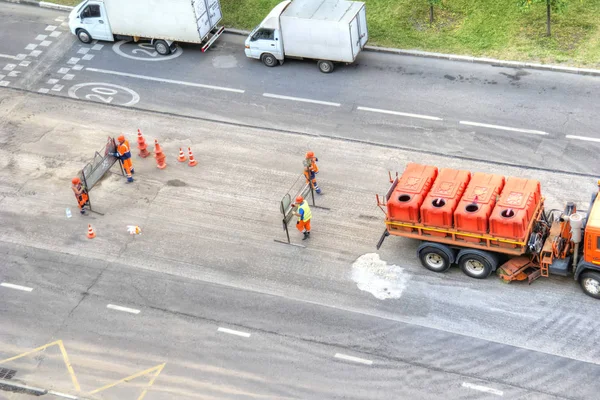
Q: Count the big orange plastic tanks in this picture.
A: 4